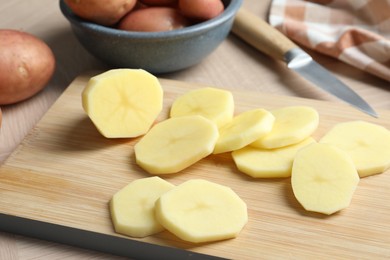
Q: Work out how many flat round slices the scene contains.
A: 9